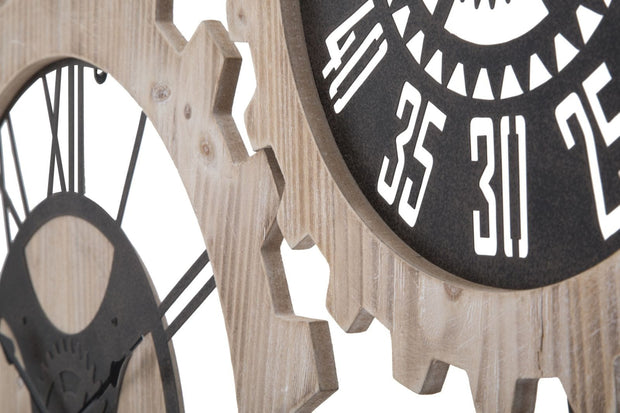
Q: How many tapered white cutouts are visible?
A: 11